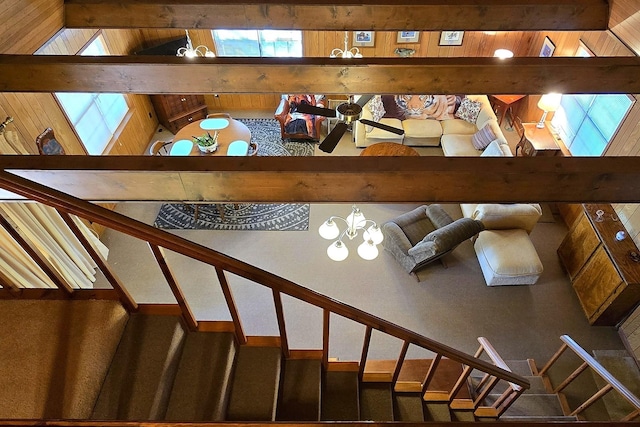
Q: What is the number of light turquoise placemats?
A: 3